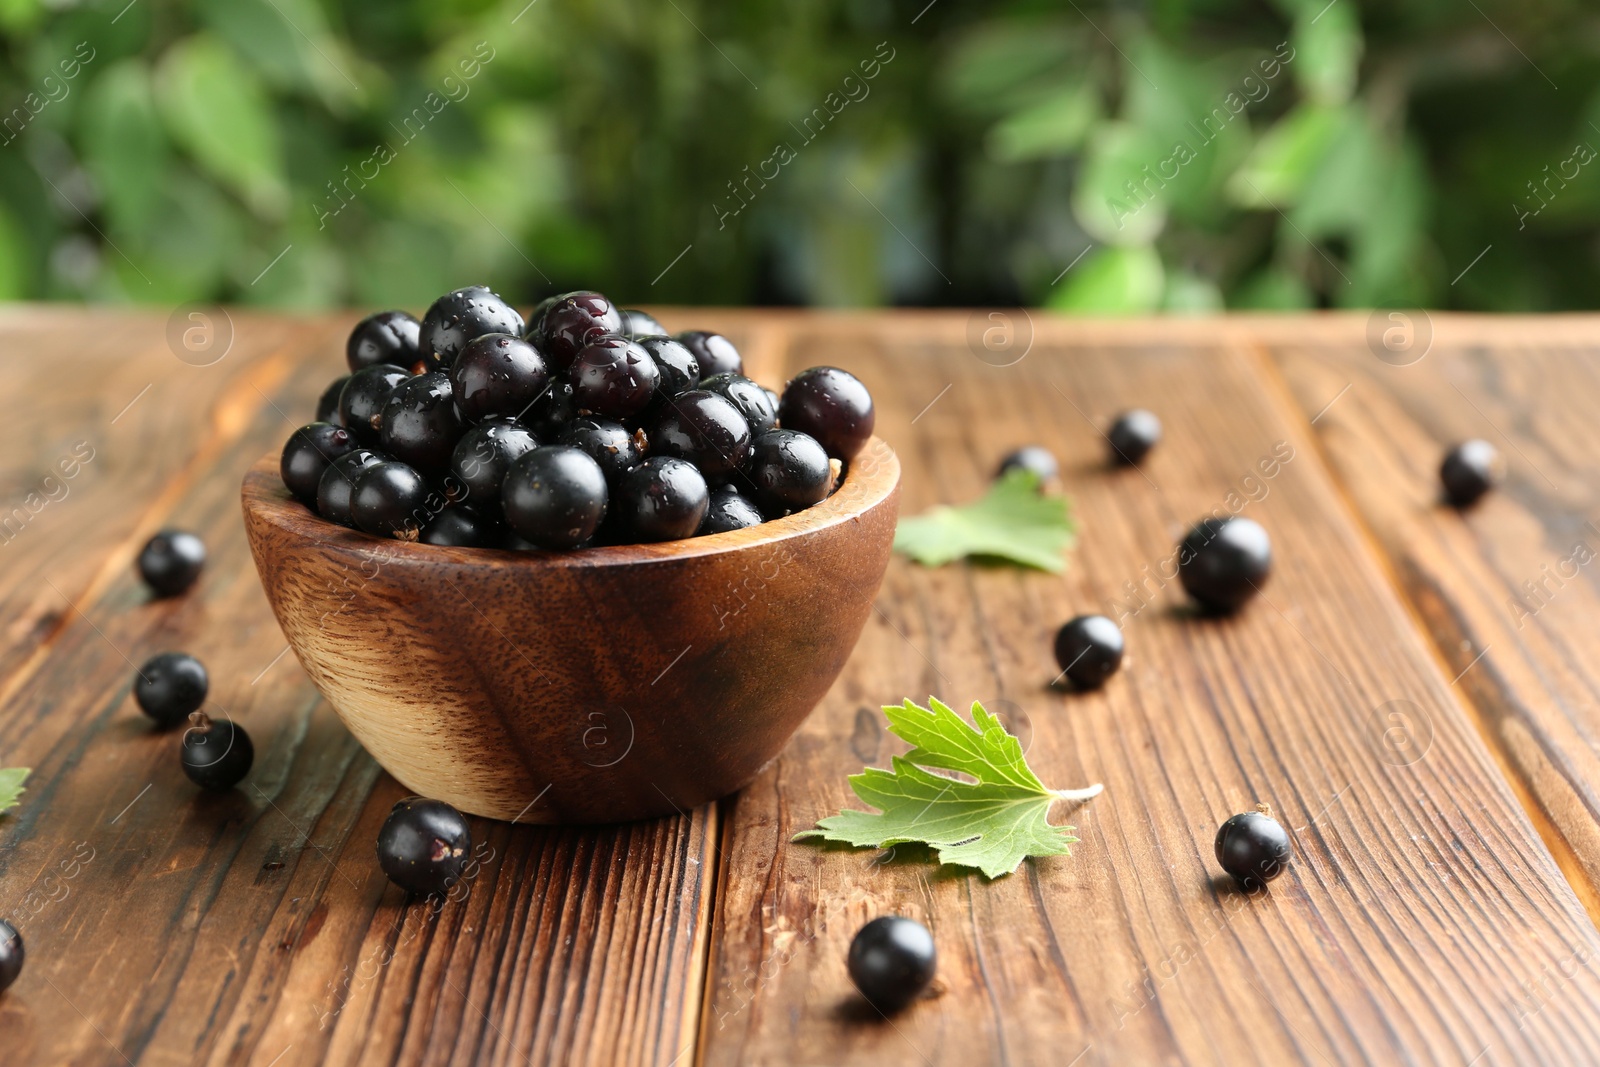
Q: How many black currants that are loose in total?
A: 12